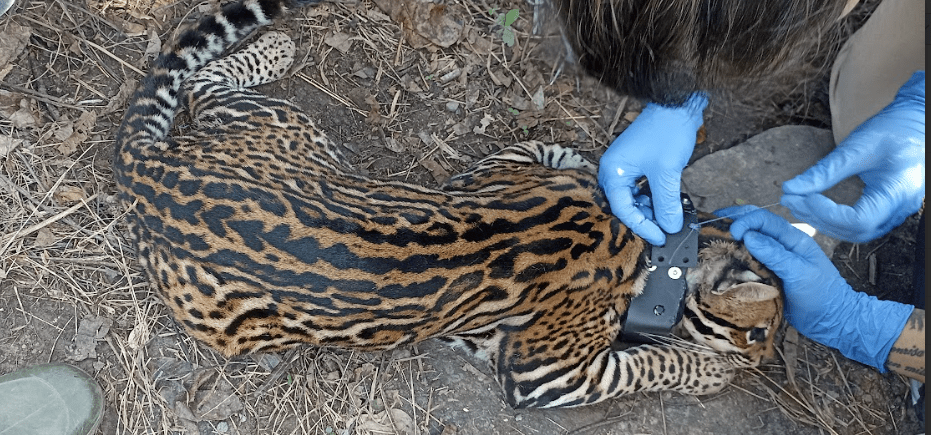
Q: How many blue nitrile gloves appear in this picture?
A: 3